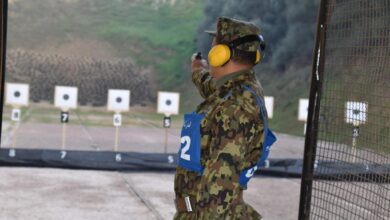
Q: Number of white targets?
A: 7